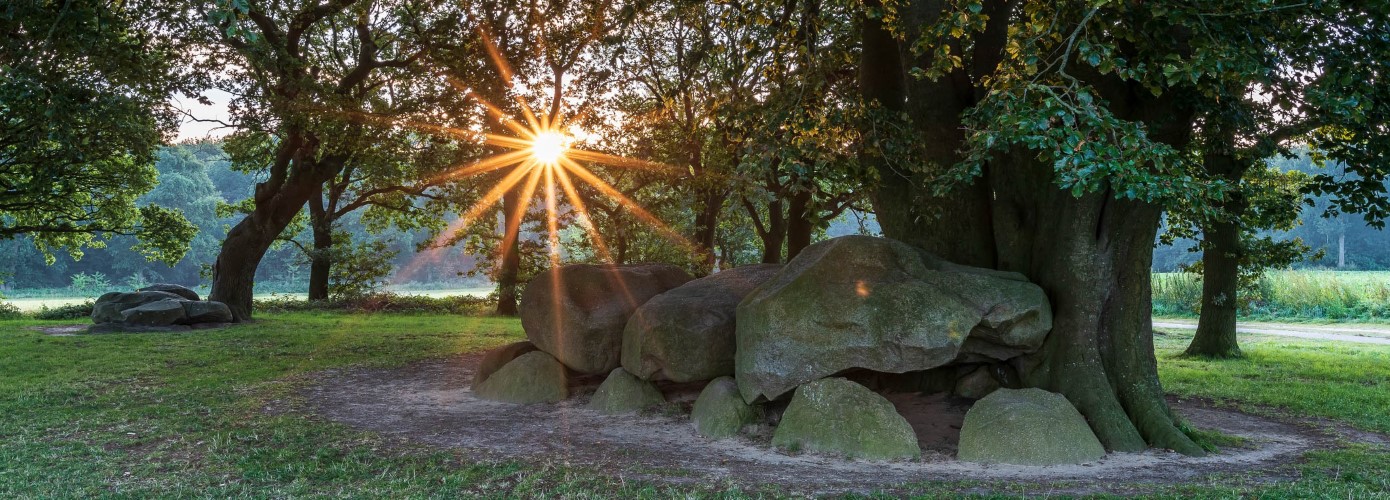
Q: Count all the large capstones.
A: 3